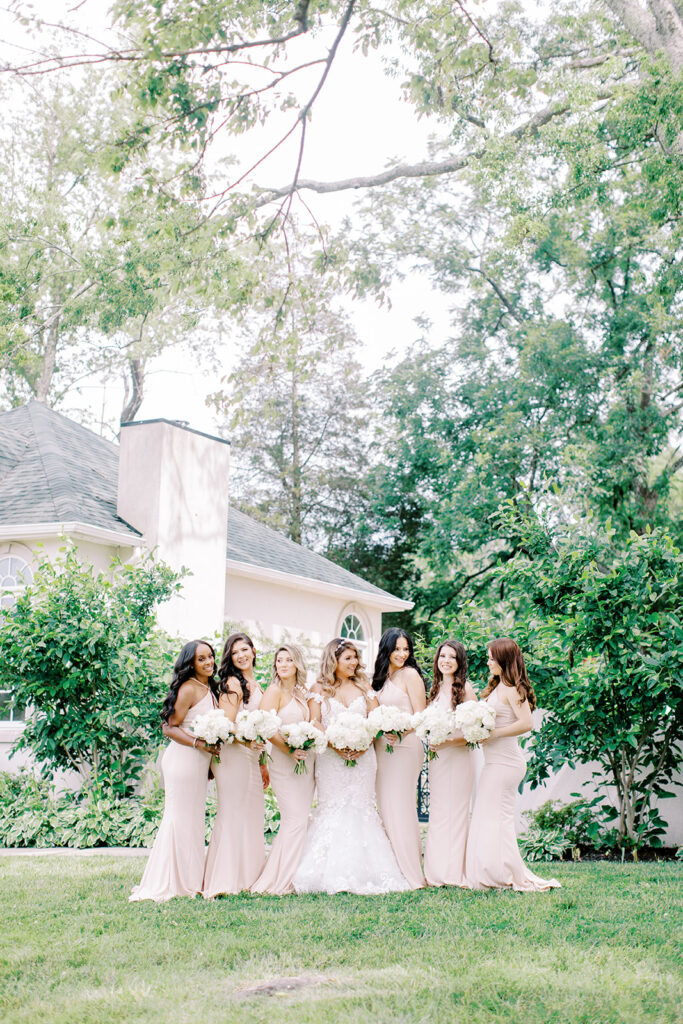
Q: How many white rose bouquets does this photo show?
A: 7